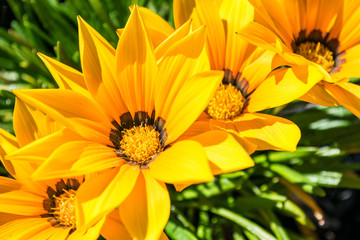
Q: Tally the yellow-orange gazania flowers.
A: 4